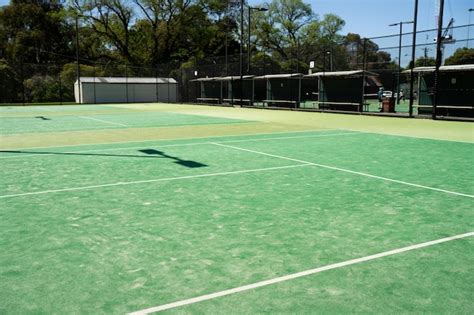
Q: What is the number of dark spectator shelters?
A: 5